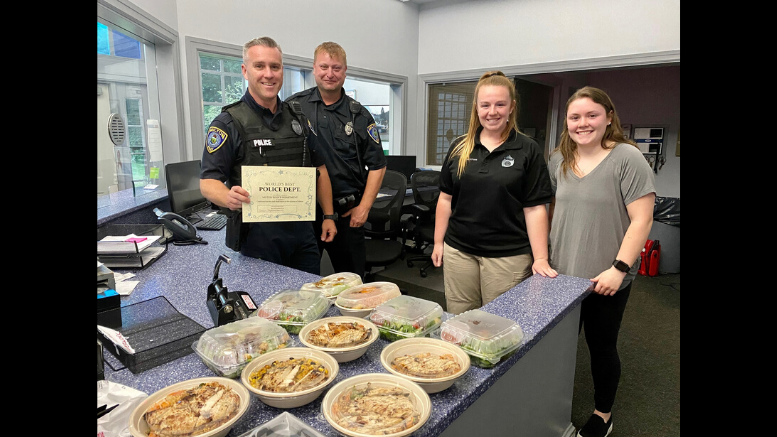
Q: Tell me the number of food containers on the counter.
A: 12